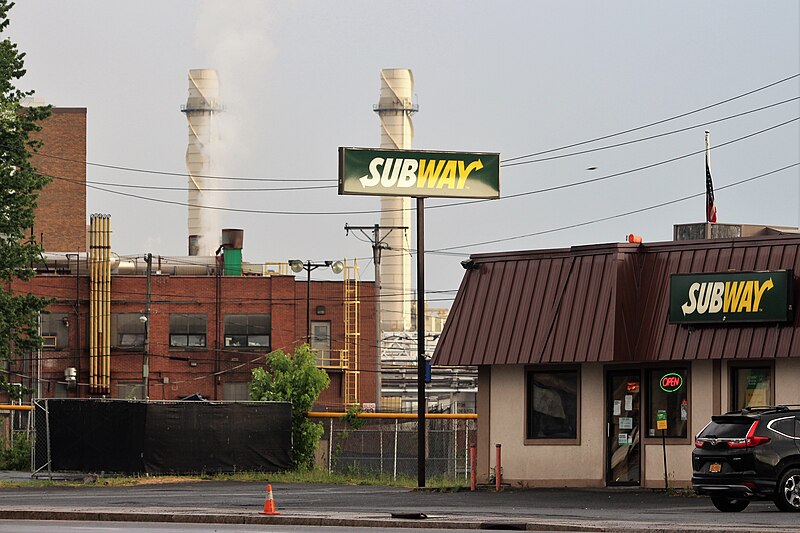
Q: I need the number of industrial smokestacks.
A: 2